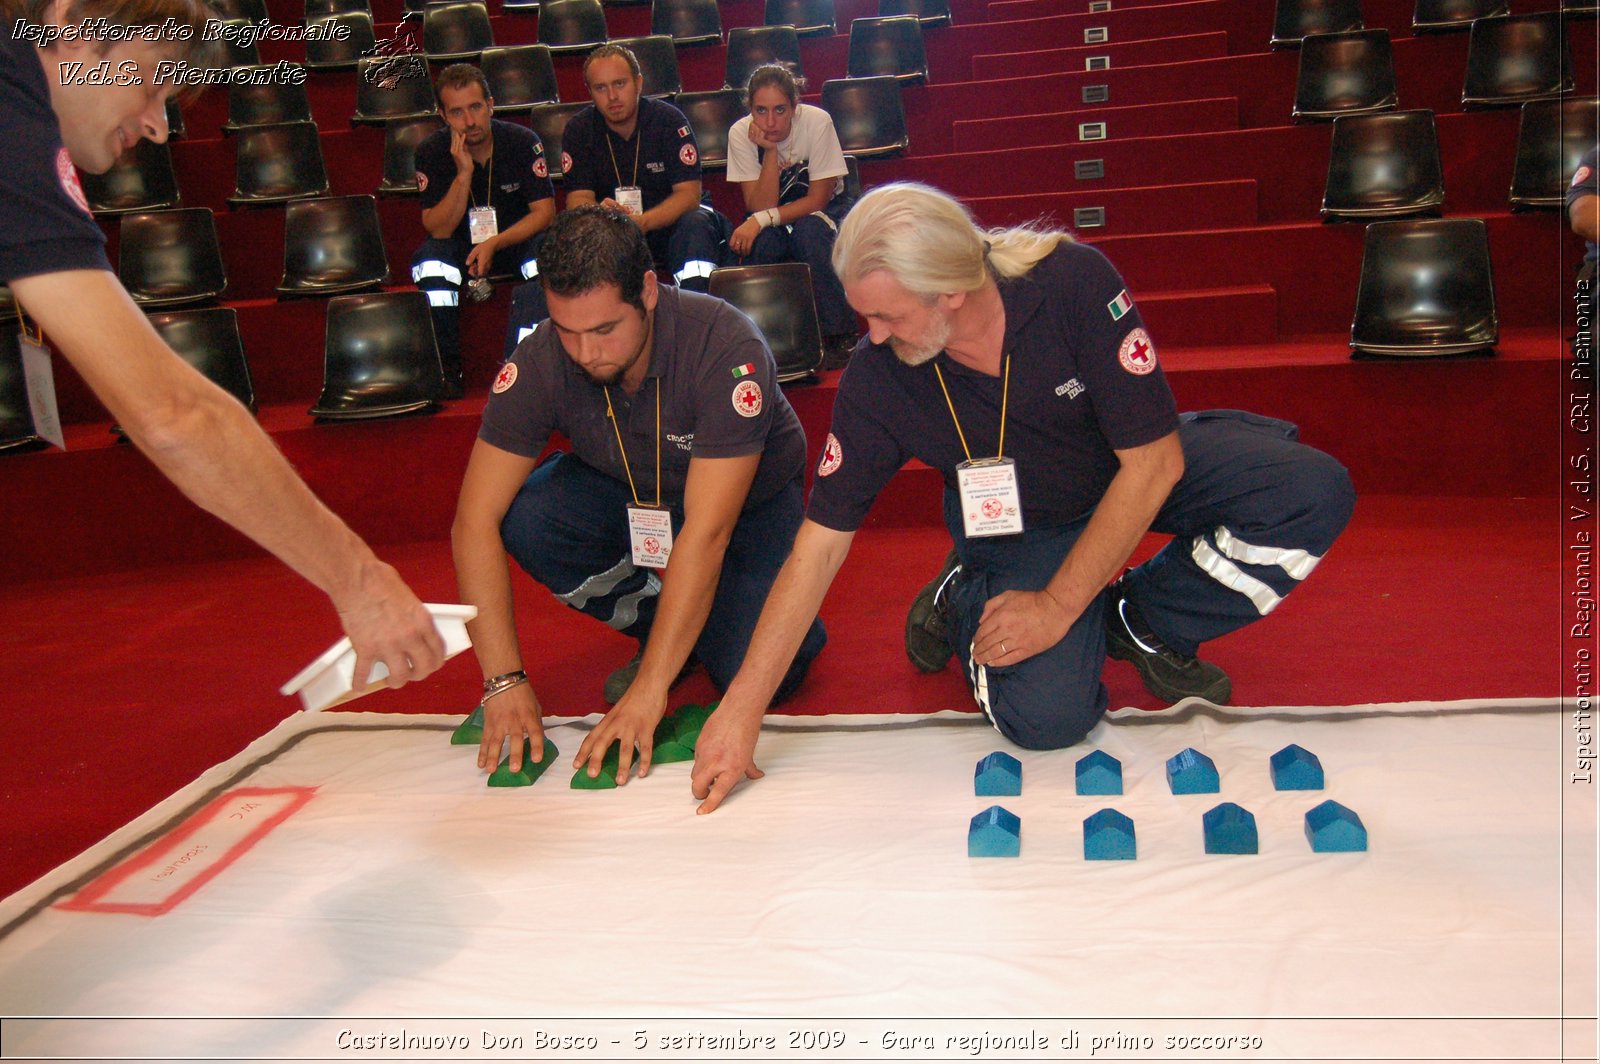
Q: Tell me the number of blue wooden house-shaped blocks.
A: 8